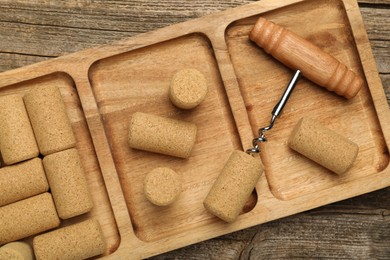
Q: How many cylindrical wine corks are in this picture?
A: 12